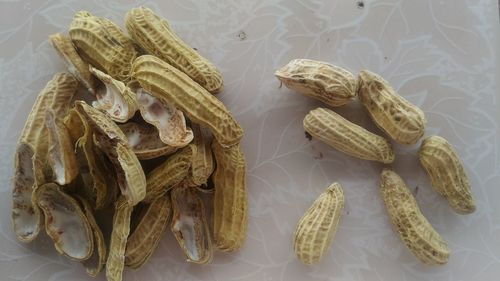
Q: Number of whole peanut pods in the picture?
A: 6